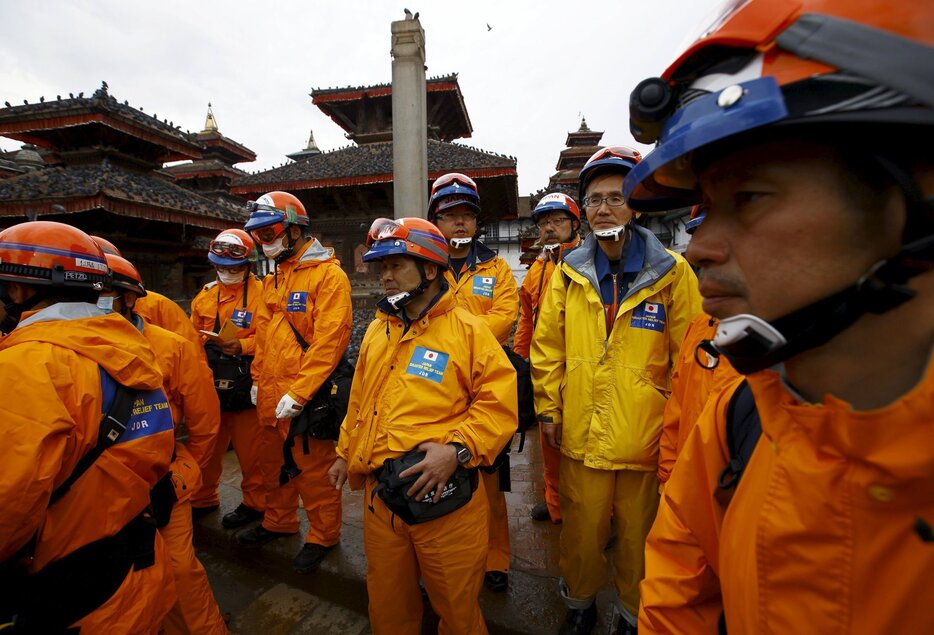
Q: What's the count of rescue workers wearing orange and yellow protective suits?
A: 11